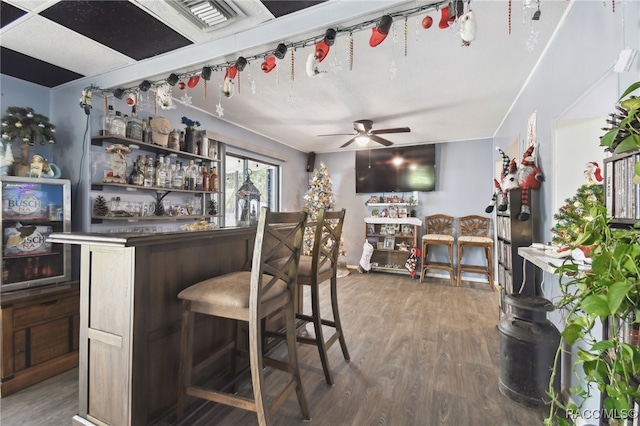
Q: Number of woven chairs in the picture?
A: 2